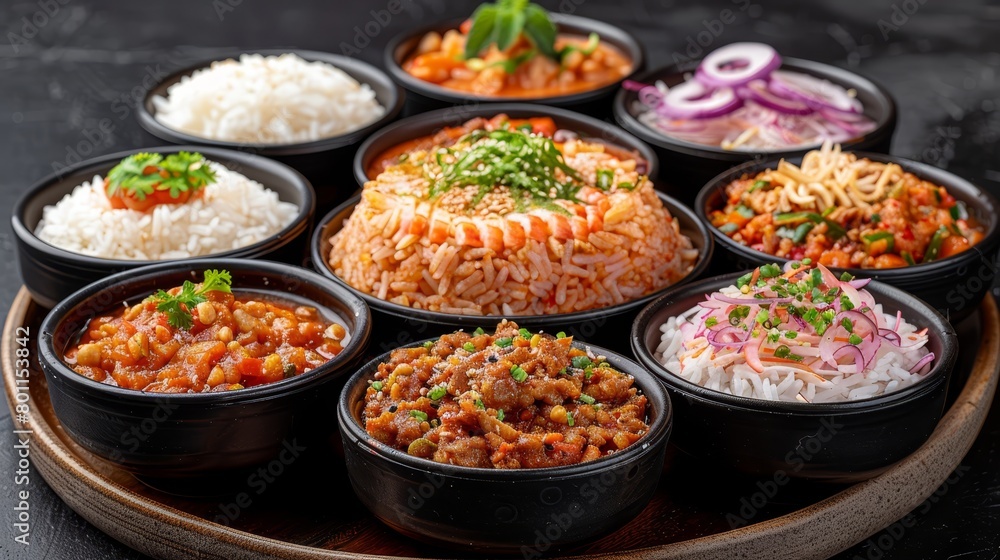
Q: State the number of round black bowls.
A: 10